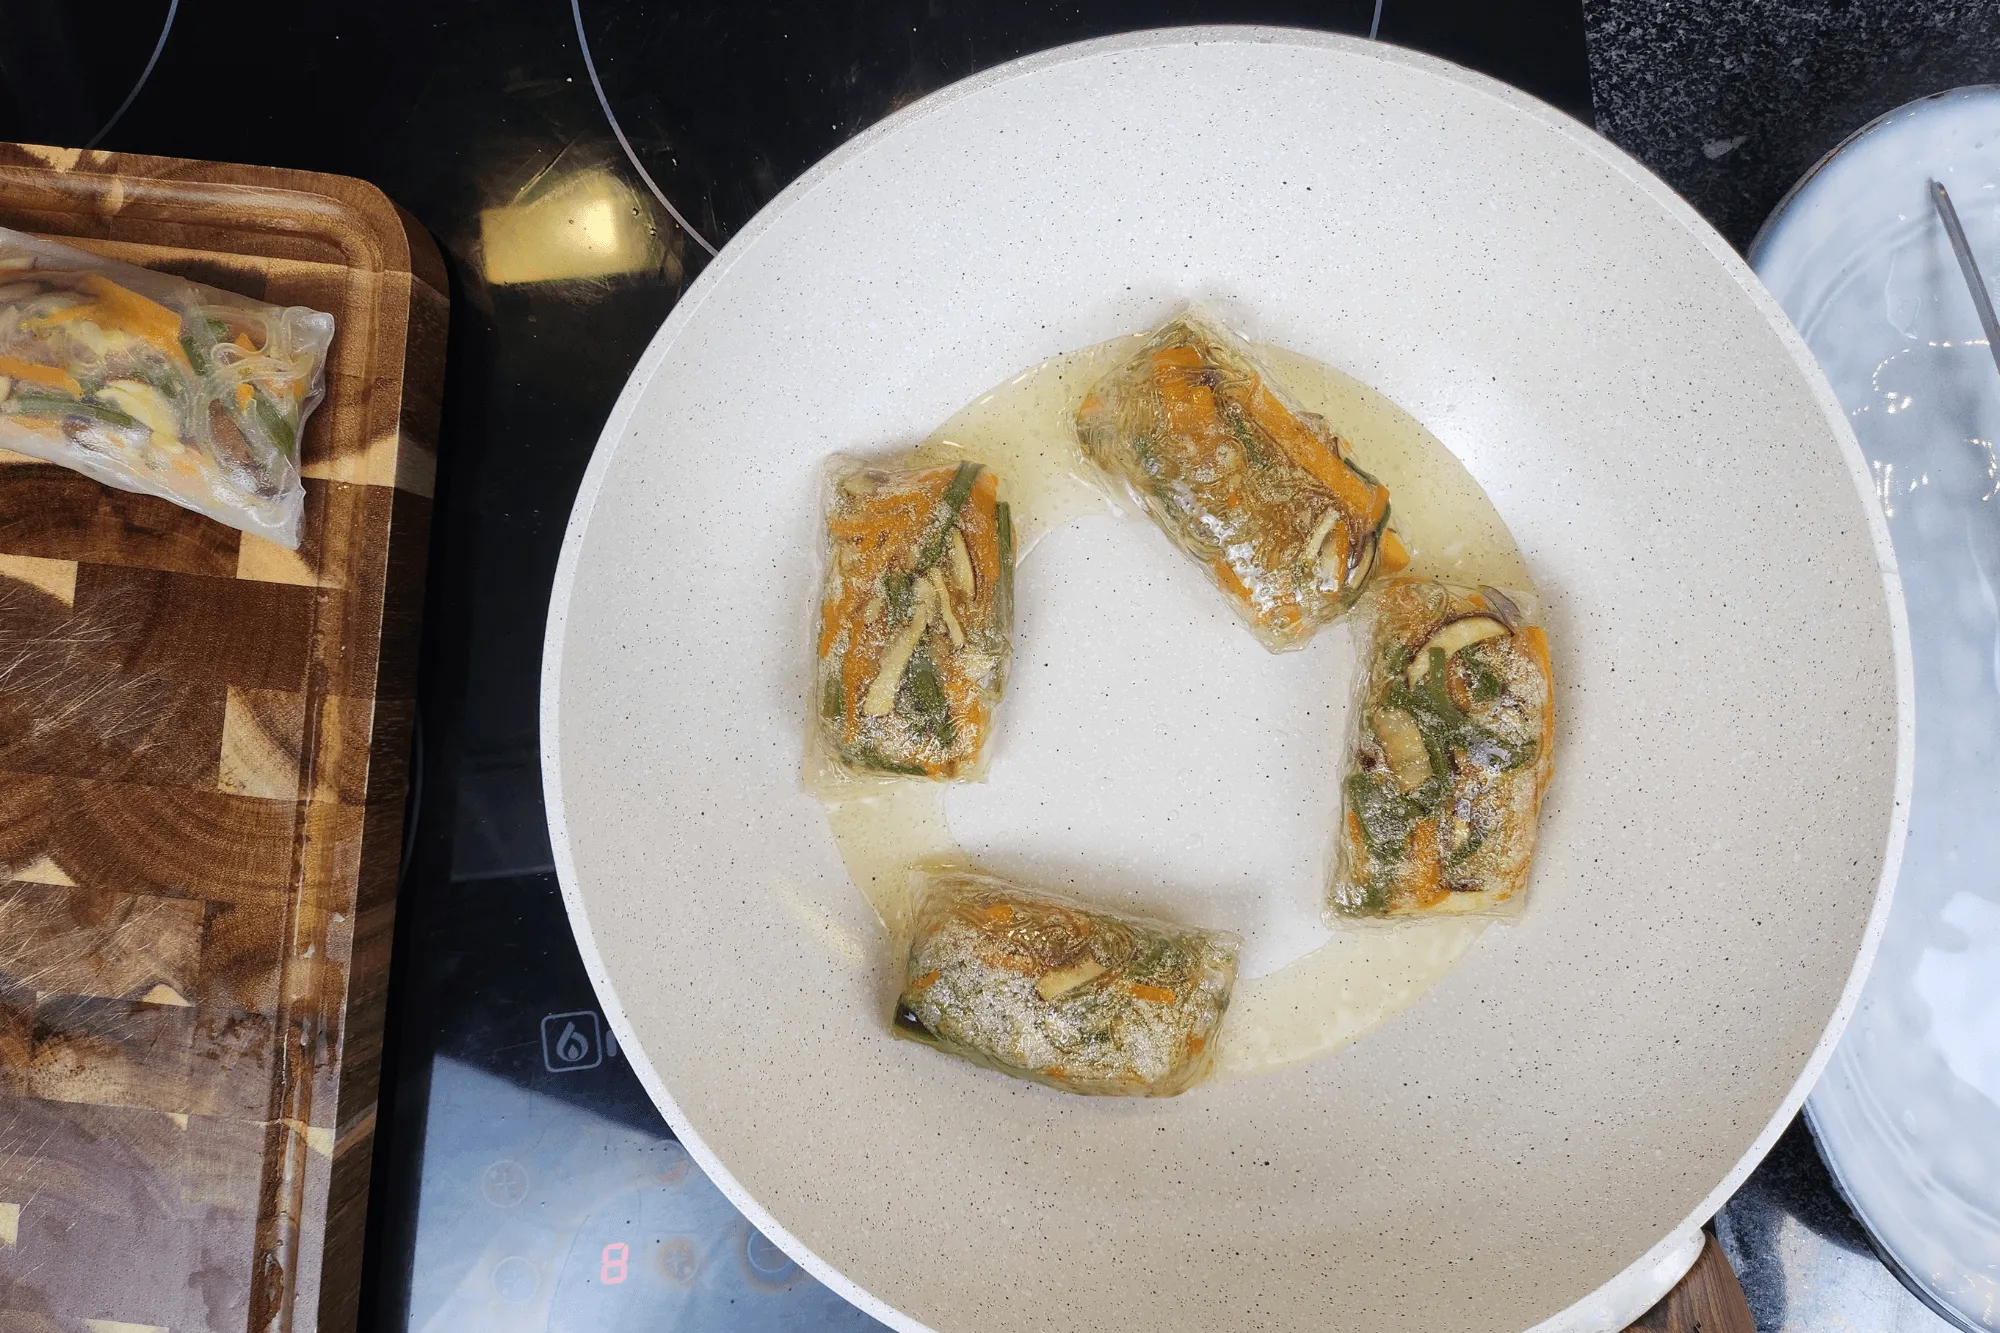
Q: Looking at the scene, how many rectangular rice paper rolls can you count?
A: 5